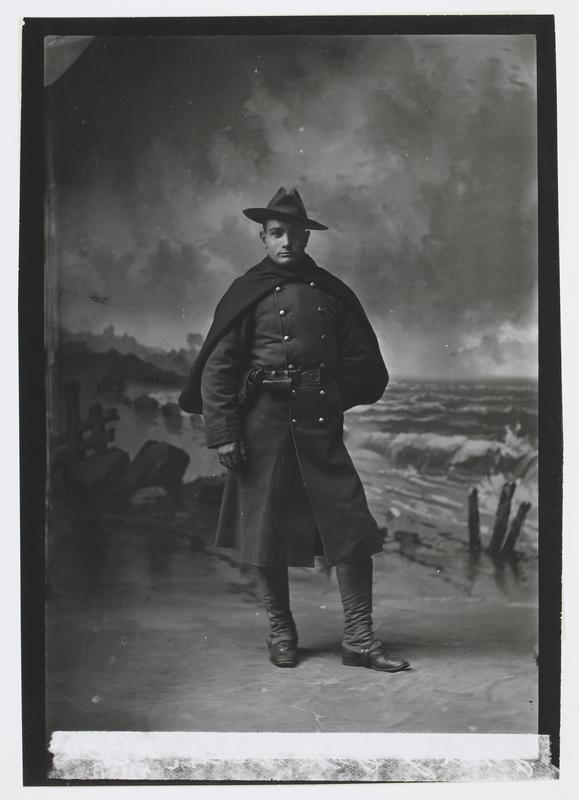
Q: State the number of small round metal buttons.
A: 12